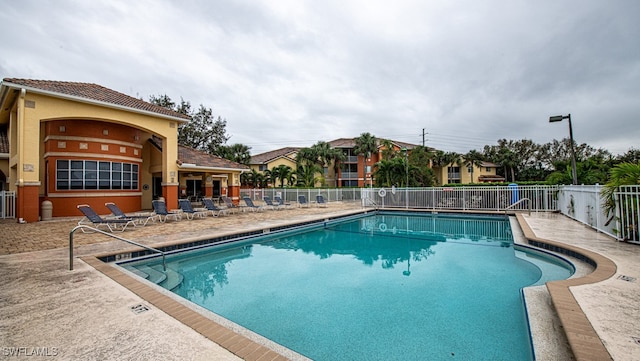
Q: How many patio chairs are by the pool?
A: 11